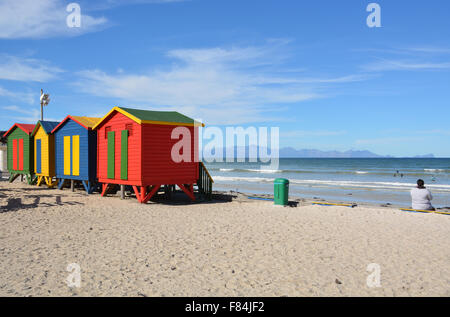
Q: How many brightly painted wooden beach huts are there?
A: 4